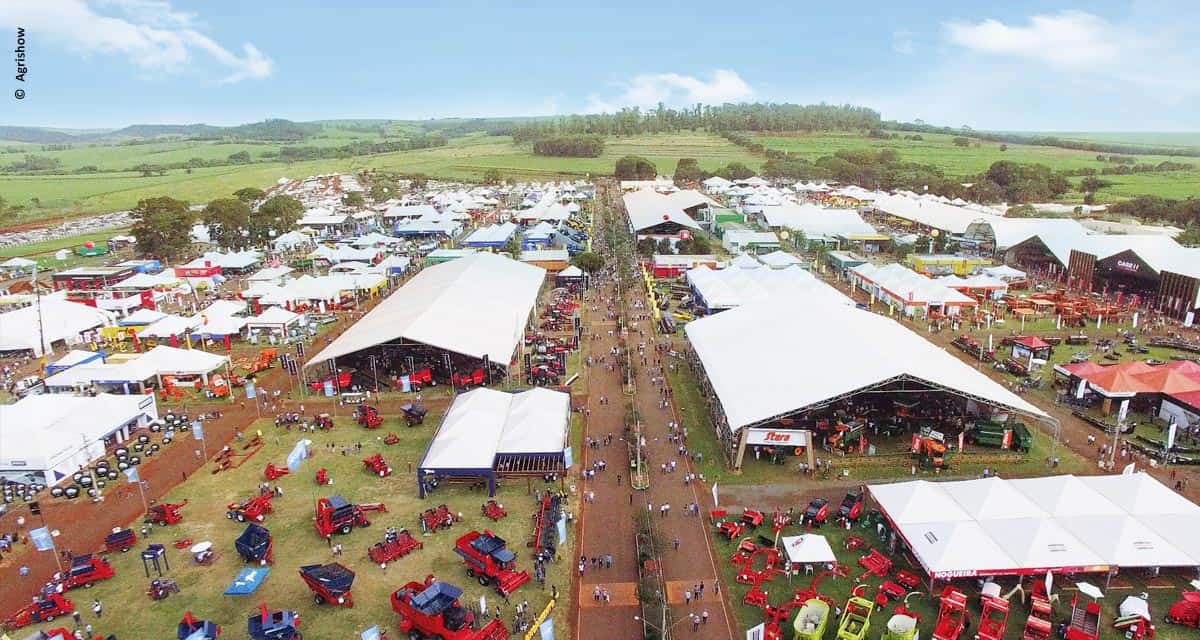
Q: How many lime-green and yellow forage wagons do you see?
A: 3